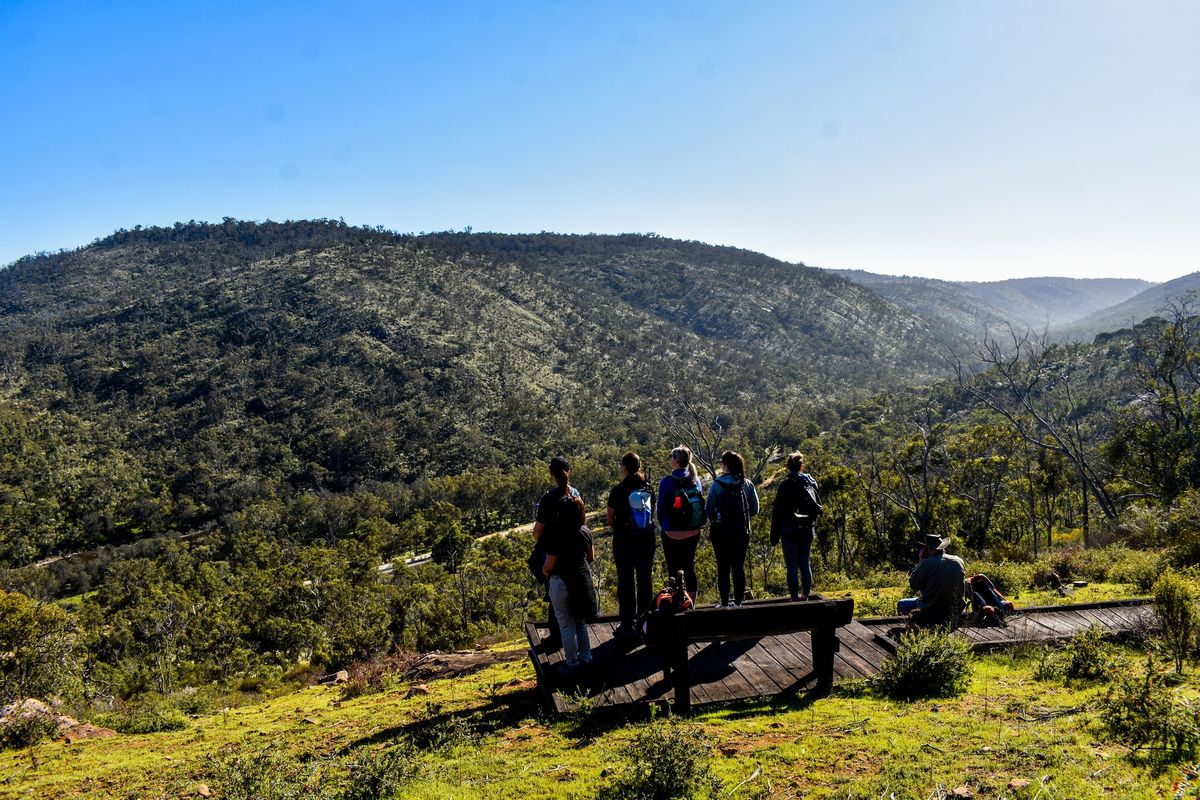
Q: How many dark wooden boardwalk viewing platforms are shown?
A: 1